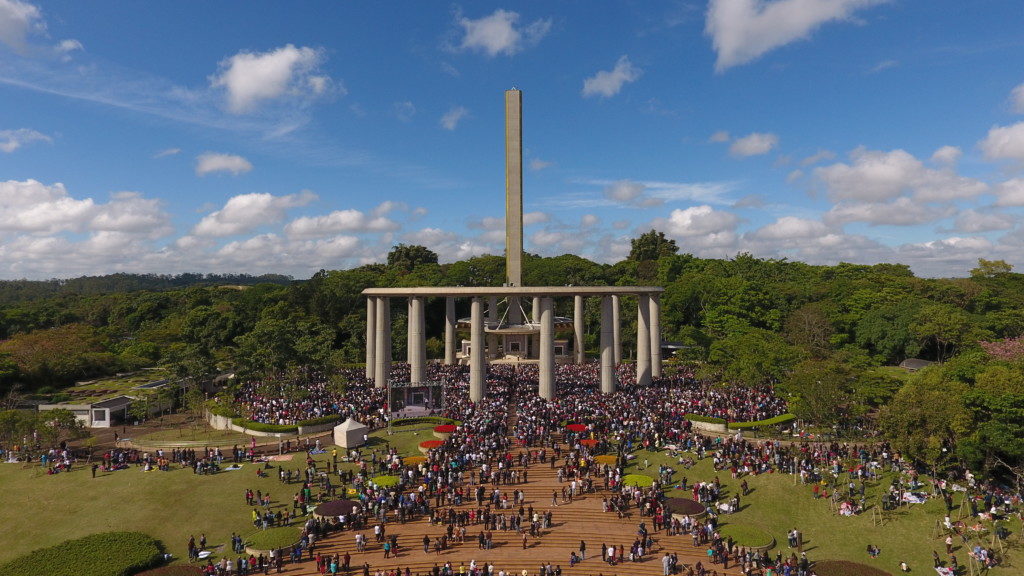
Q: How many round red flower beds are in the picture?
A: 4